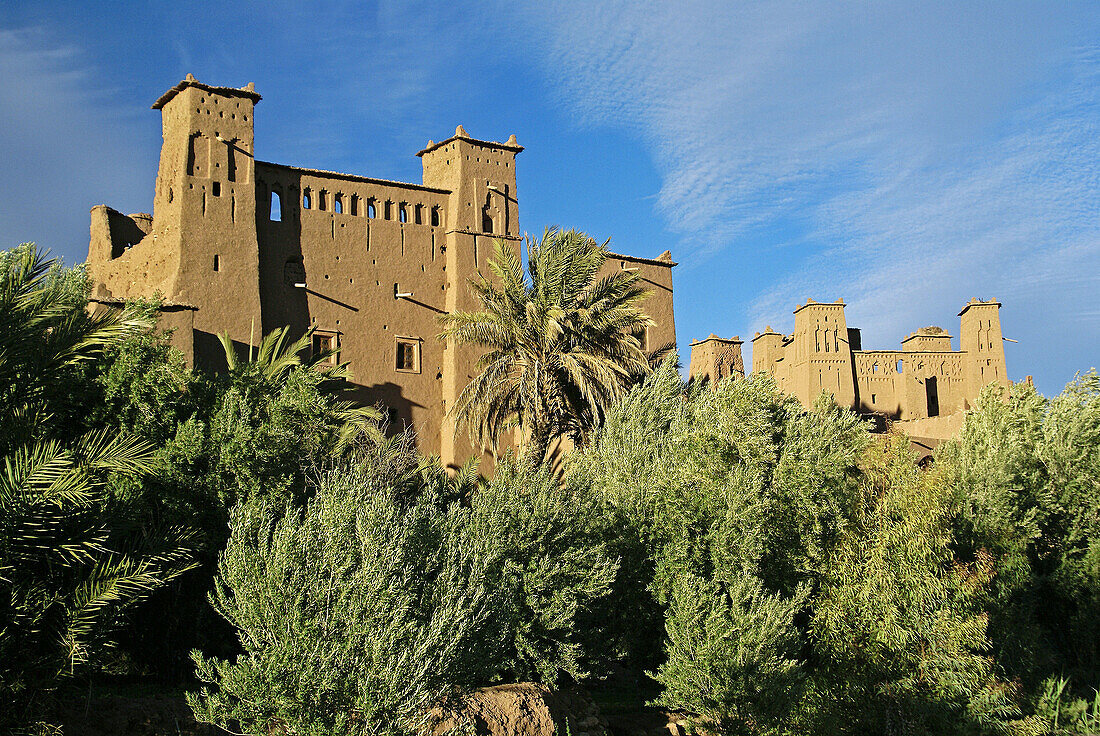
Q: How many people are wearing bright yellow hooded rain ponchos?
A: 0